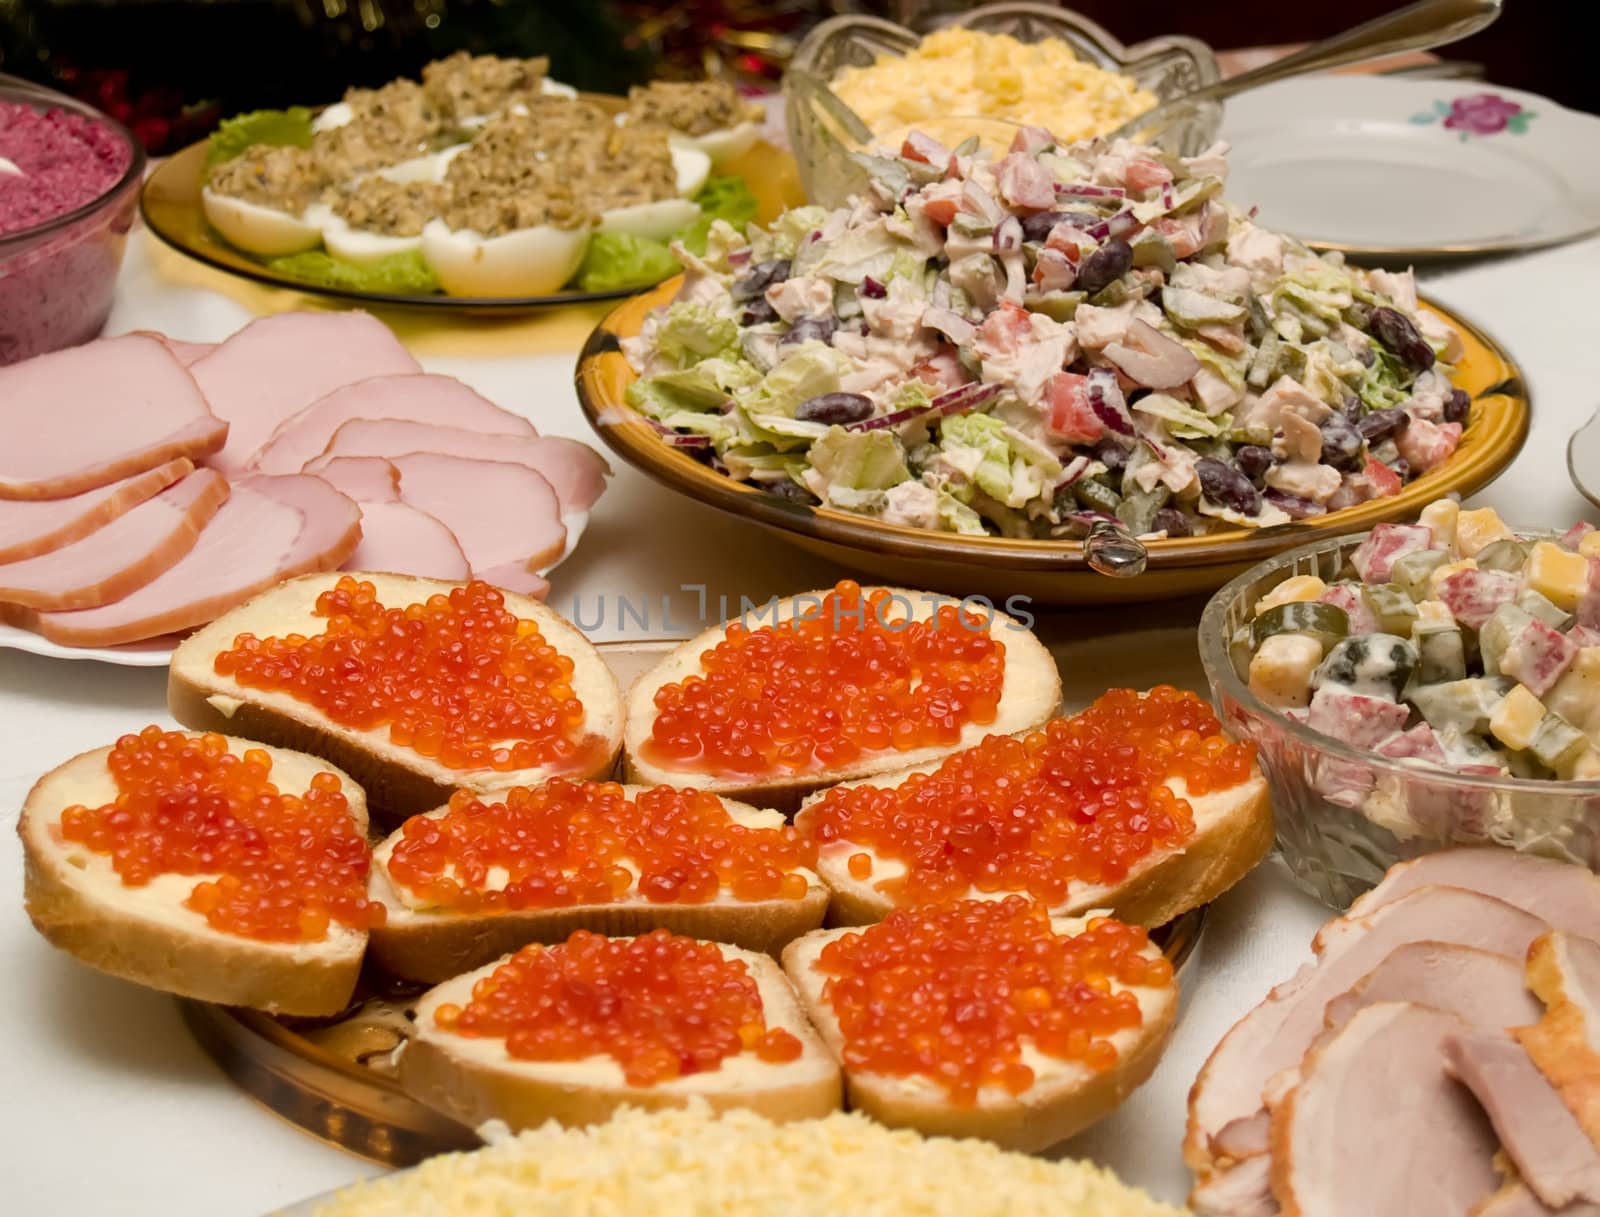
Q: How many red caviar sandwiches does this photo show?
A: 7